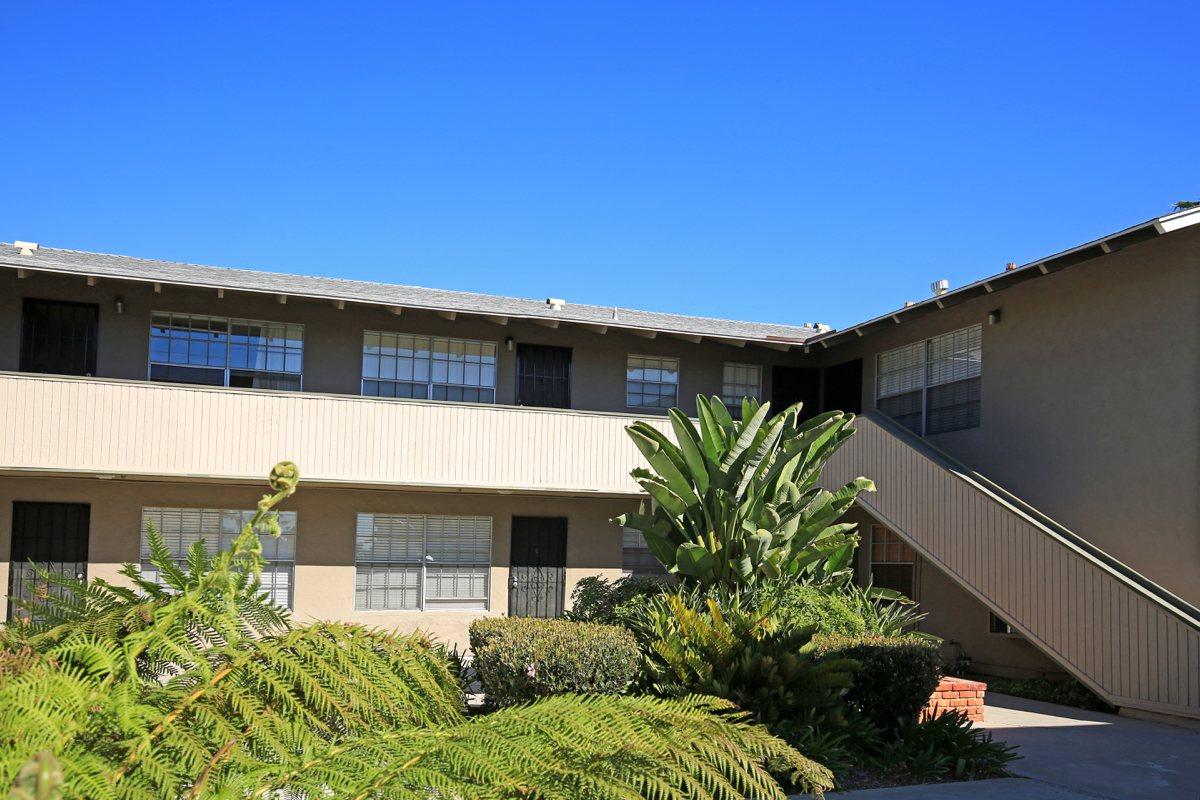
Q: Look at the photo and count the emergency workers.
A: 0